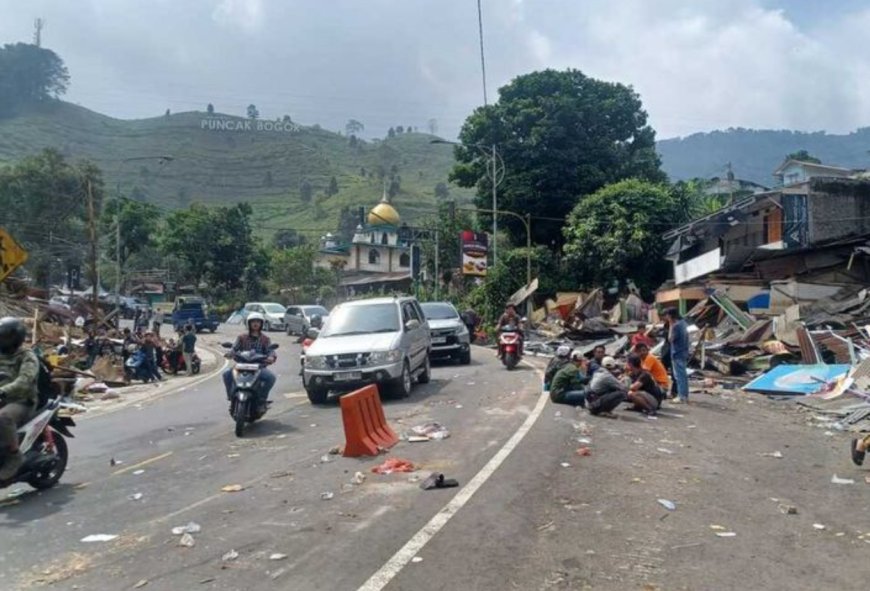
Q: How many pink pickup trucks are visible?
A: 0